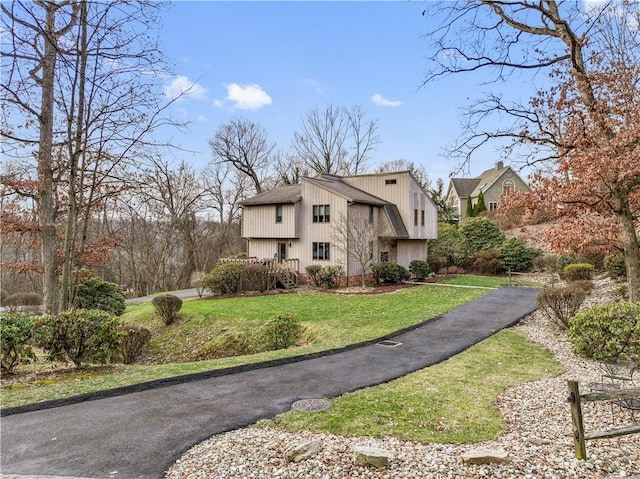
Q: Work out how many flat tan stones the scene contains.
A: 3